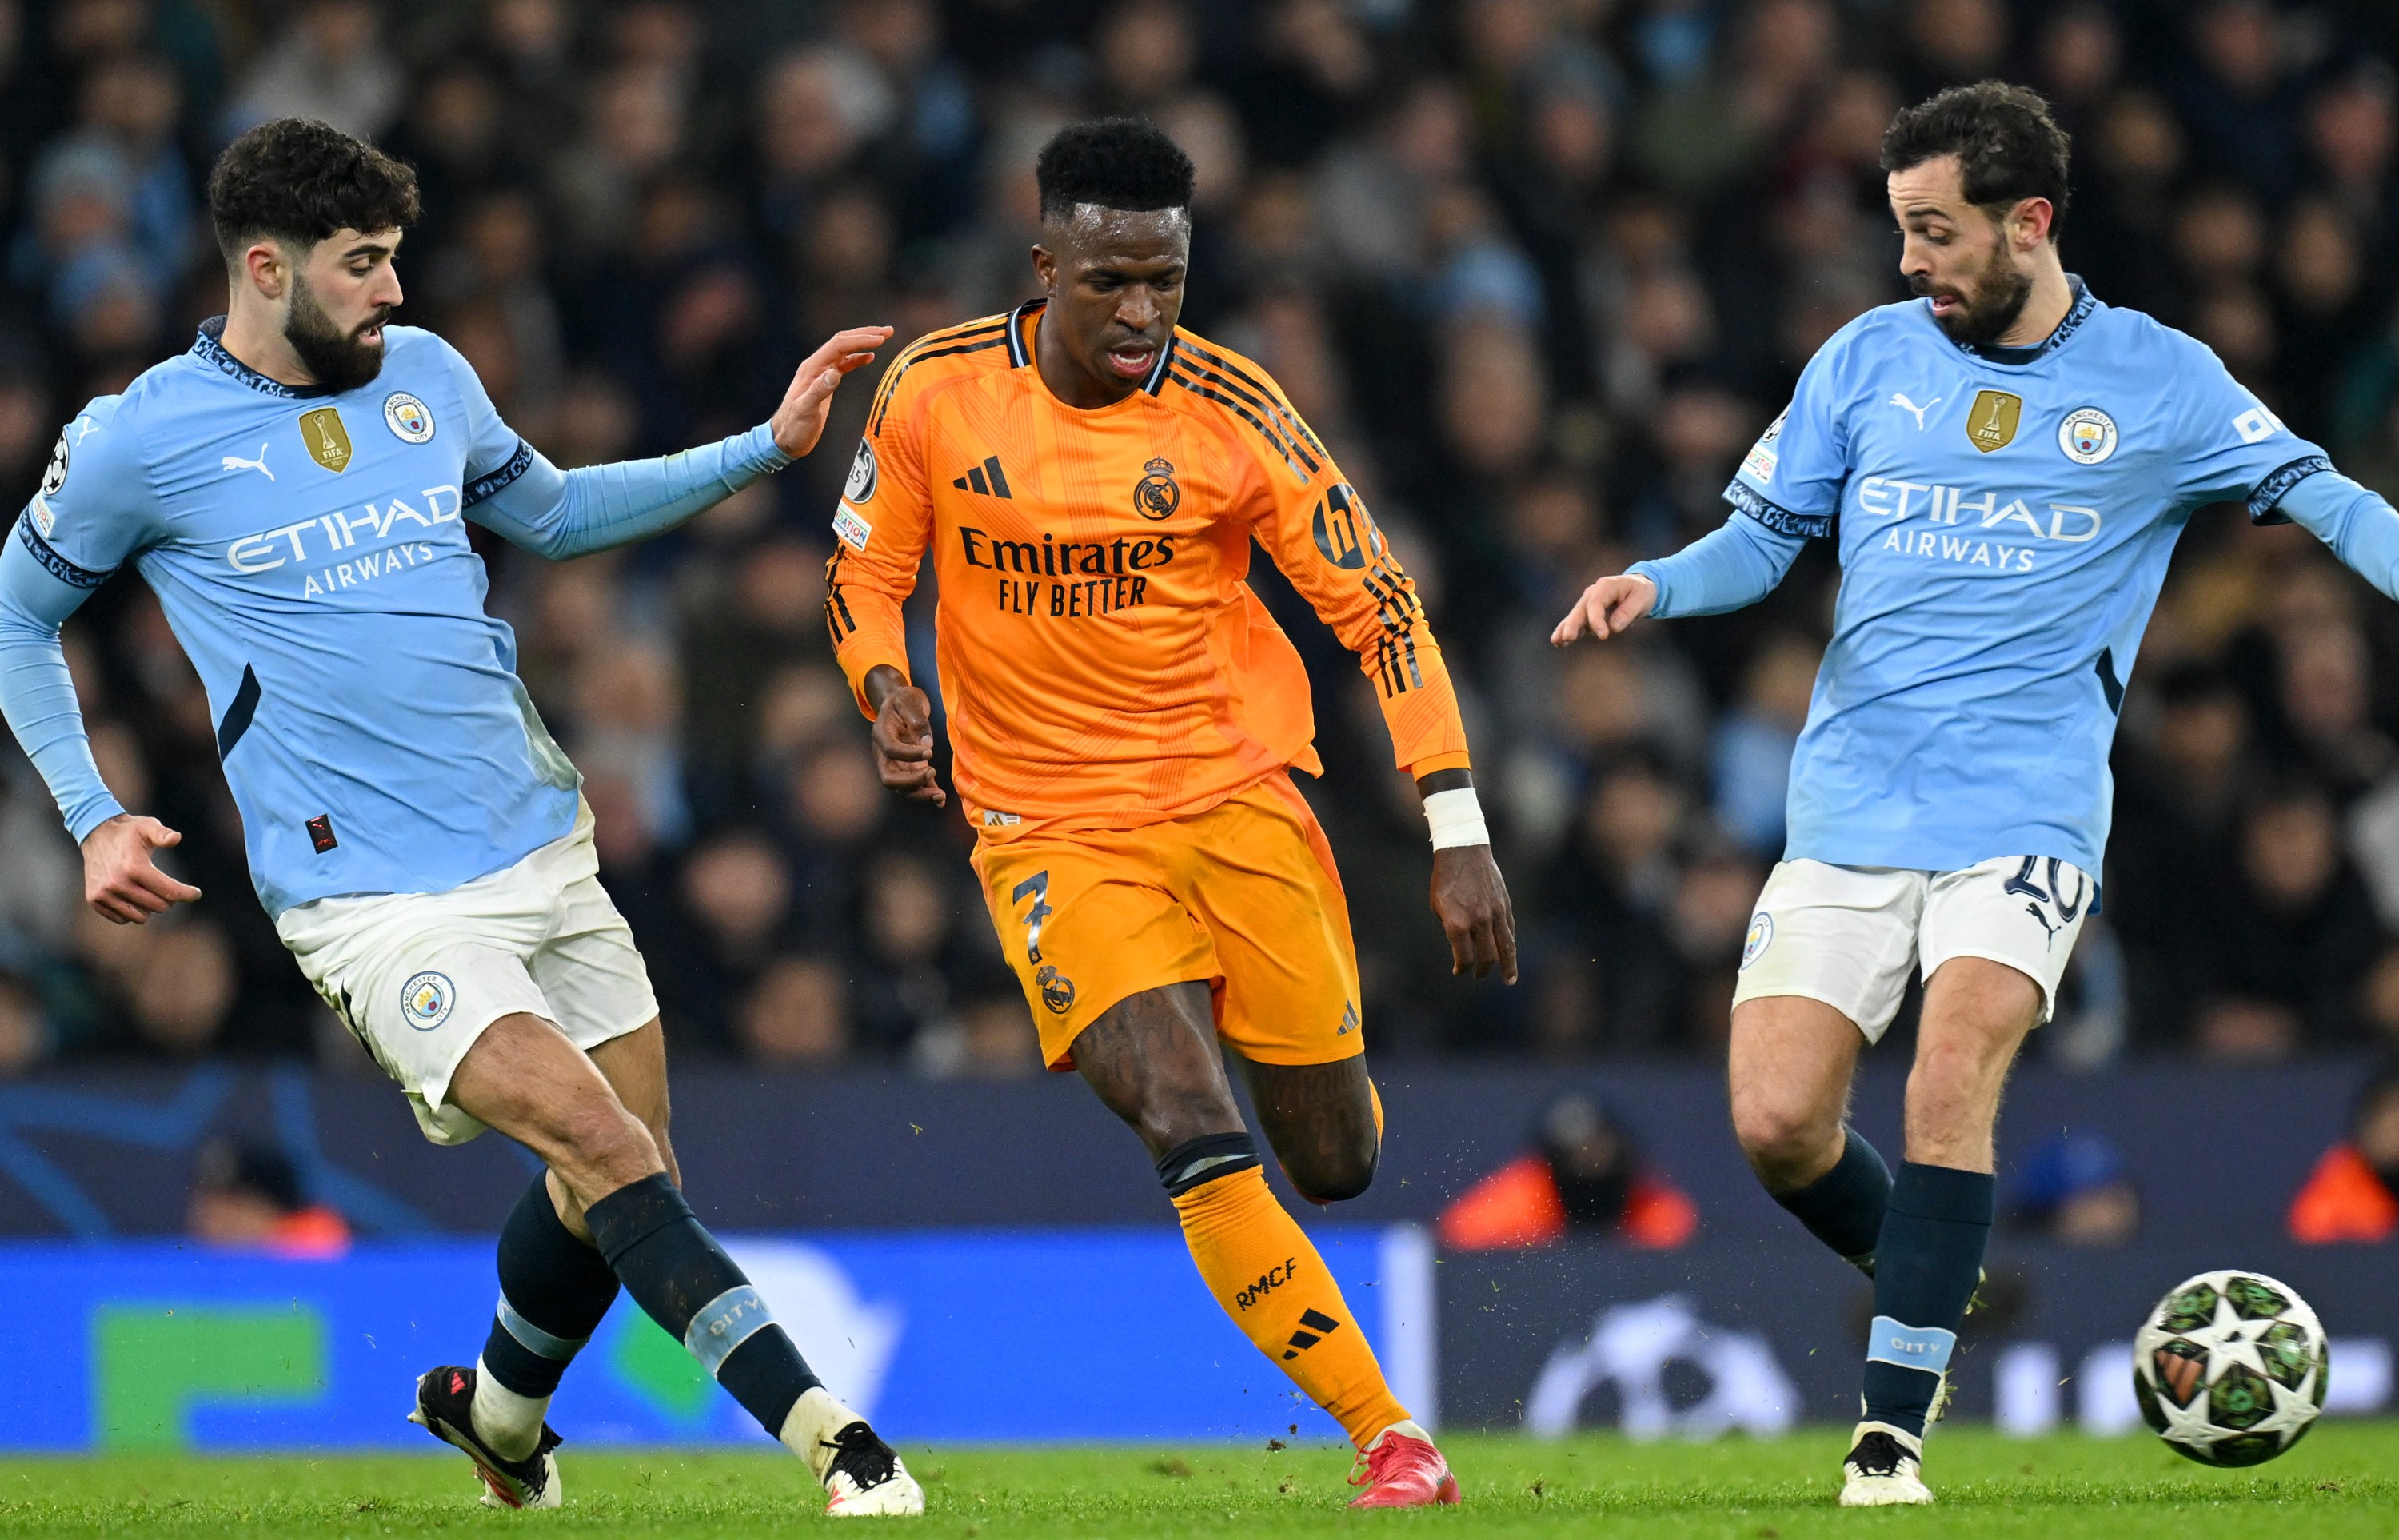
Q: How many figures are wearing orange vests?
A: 3